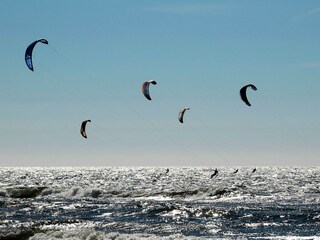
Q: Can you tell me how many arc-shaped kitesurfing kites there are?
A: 5